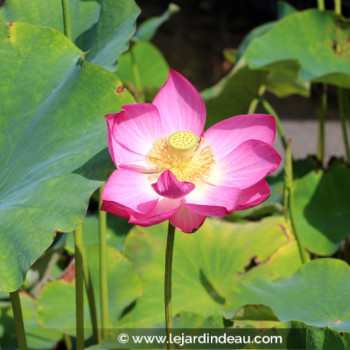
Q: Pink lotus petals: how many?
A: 11